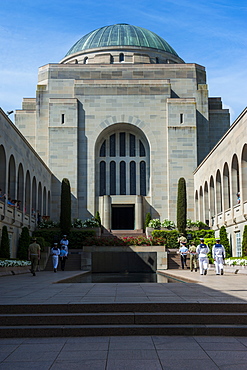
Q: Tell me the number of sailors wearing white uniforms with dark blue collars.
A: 4